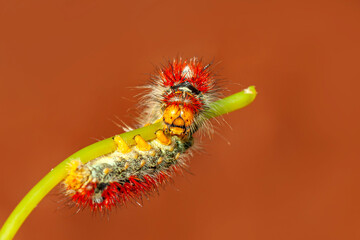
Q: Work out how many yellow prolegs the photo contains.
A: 3